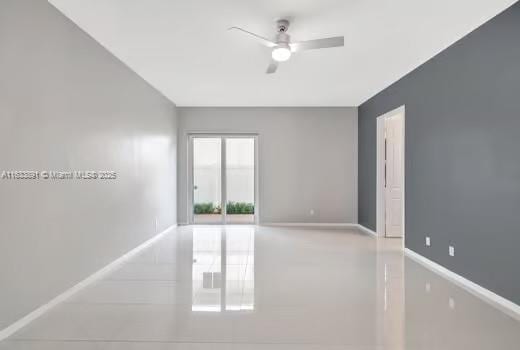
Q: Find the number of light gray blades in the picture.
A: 3